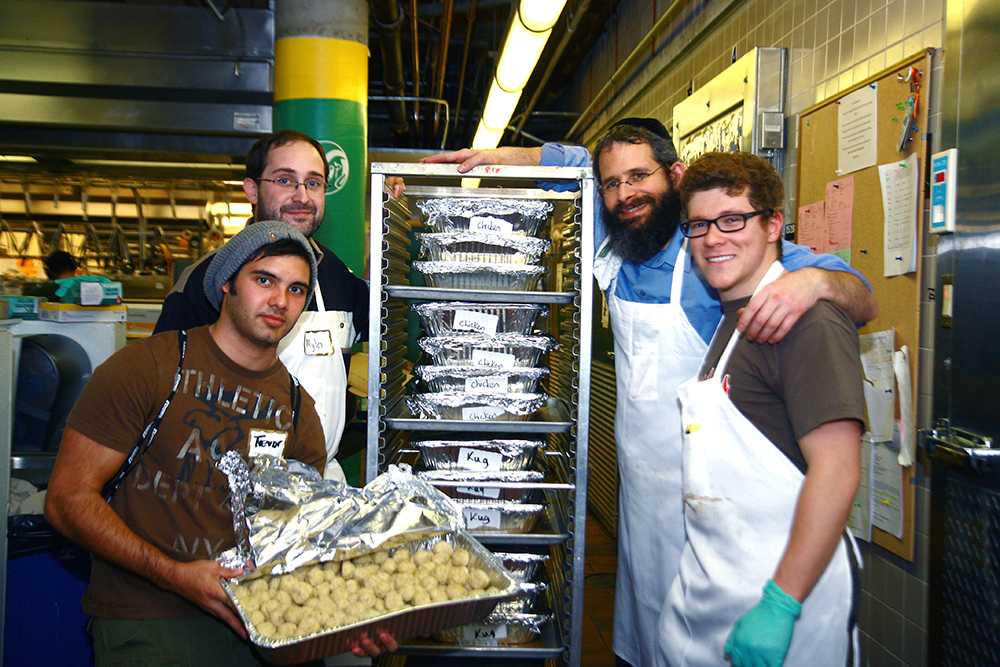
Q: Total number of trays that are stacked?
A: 13